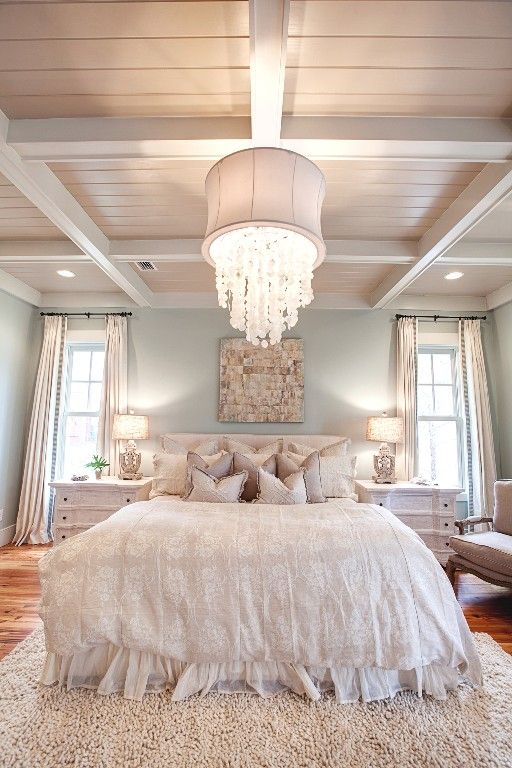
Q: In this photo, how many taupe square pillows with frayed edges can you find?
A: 2